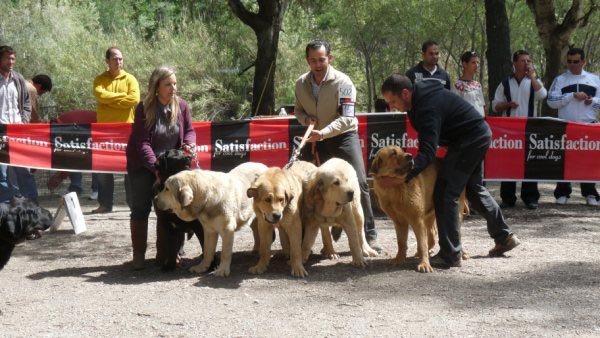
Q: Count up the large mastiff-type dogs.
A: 6